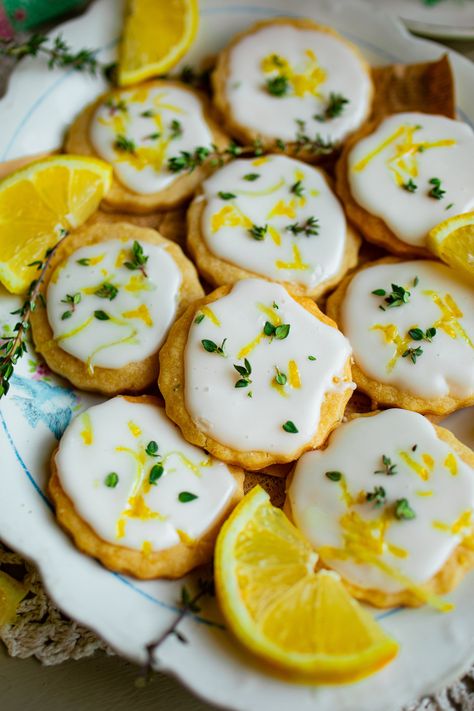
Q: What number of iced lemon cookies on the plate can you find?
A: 9